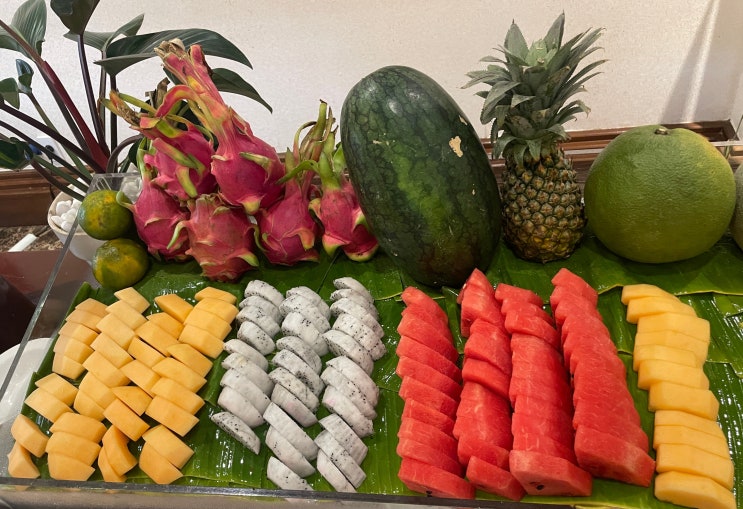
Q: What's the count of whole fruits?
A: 12